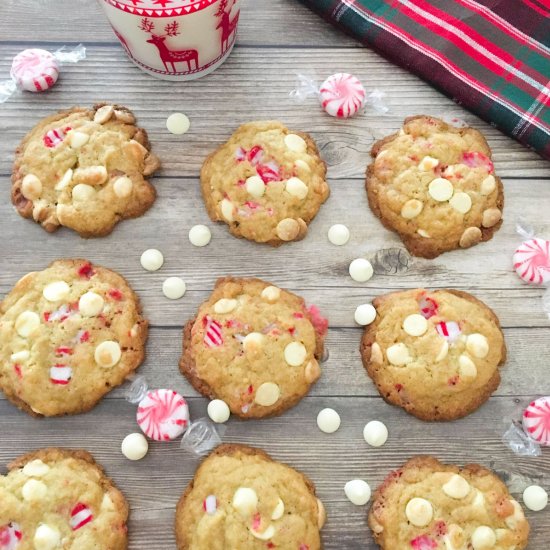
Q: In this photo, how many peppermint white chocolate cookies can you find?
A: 9